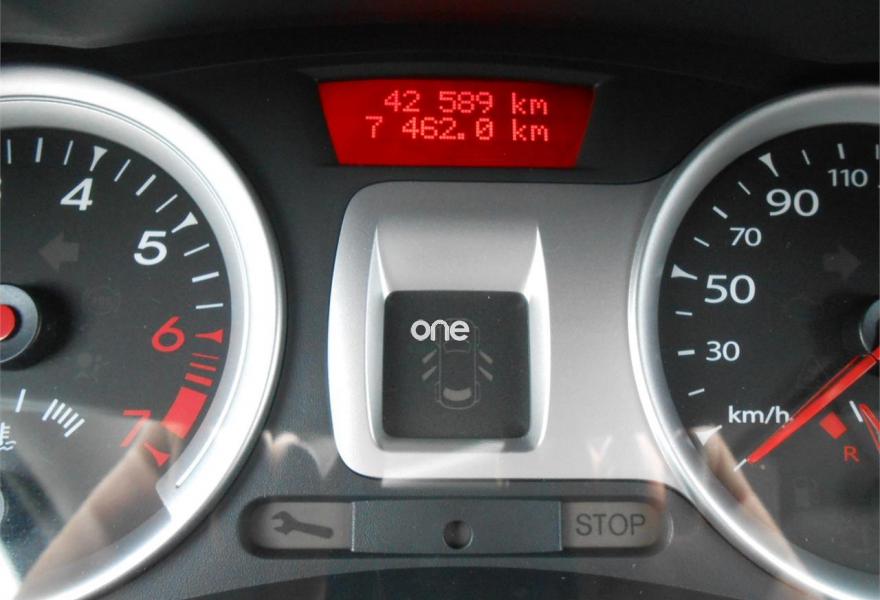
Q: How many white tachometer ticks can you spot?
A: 11